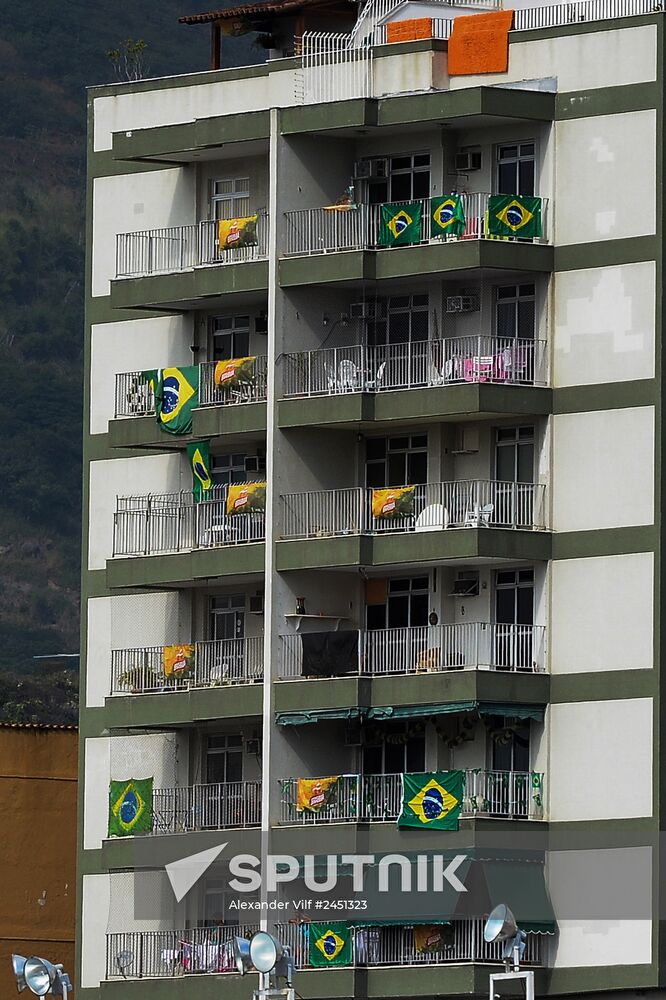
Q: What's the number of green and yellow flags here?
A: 8